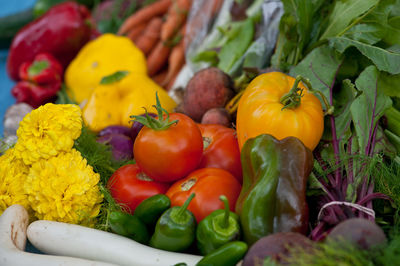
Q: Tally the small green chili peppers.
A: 5